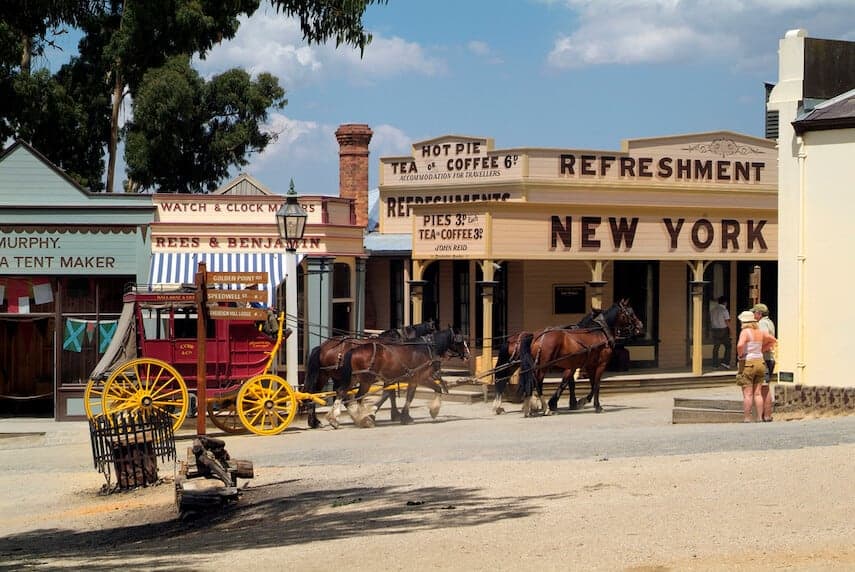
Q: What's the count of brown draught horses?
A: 4